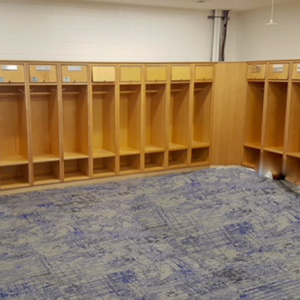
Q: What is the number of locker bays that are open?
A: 11